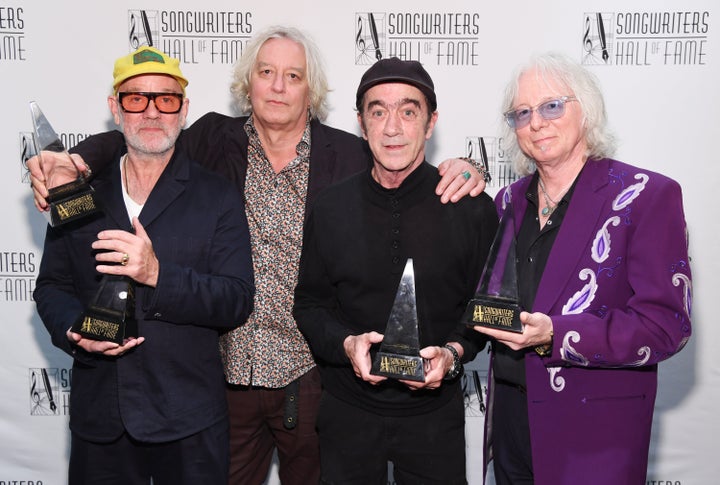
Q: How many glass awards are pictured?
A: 4